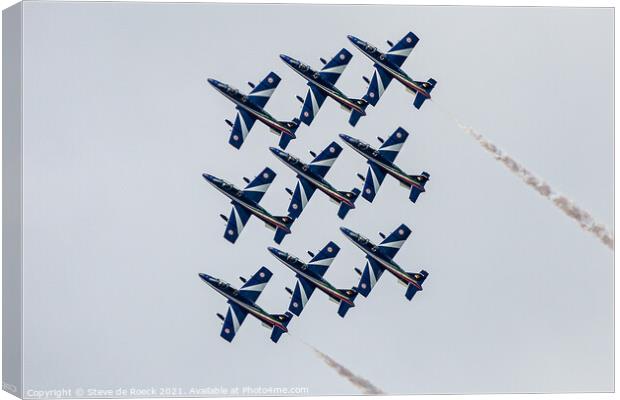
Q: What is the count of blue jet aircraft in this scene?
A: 9